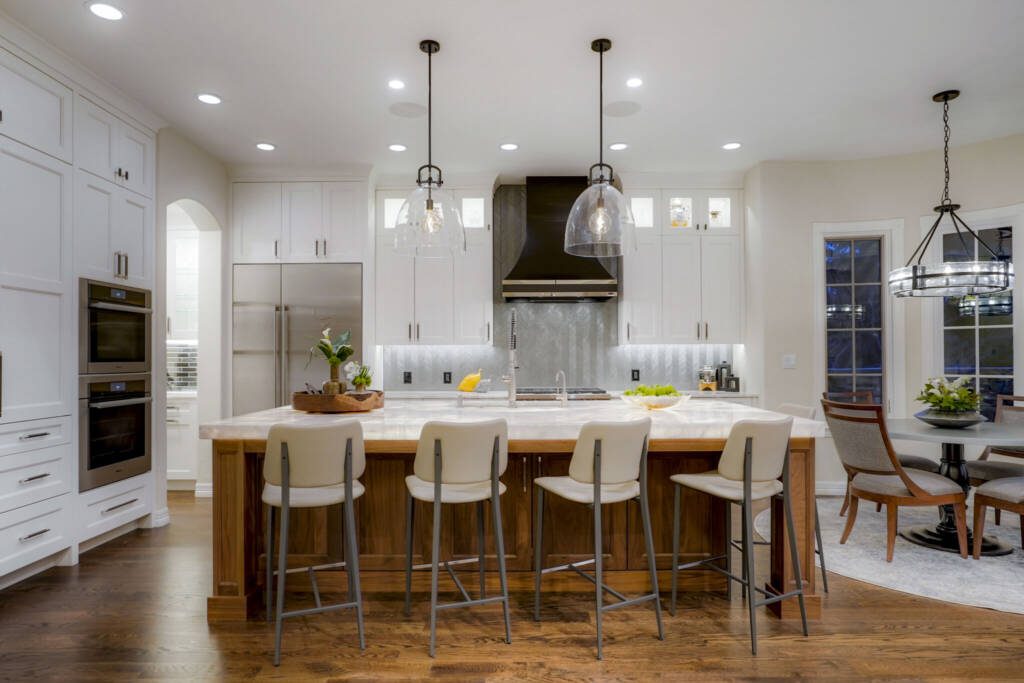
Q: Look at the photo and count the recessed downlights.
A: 9